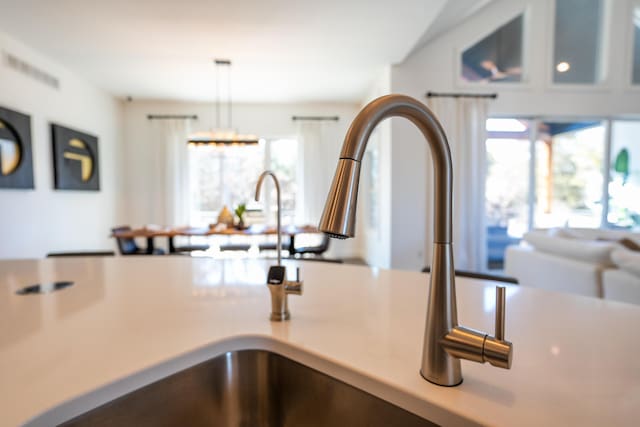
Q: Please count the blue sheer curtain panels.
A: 0